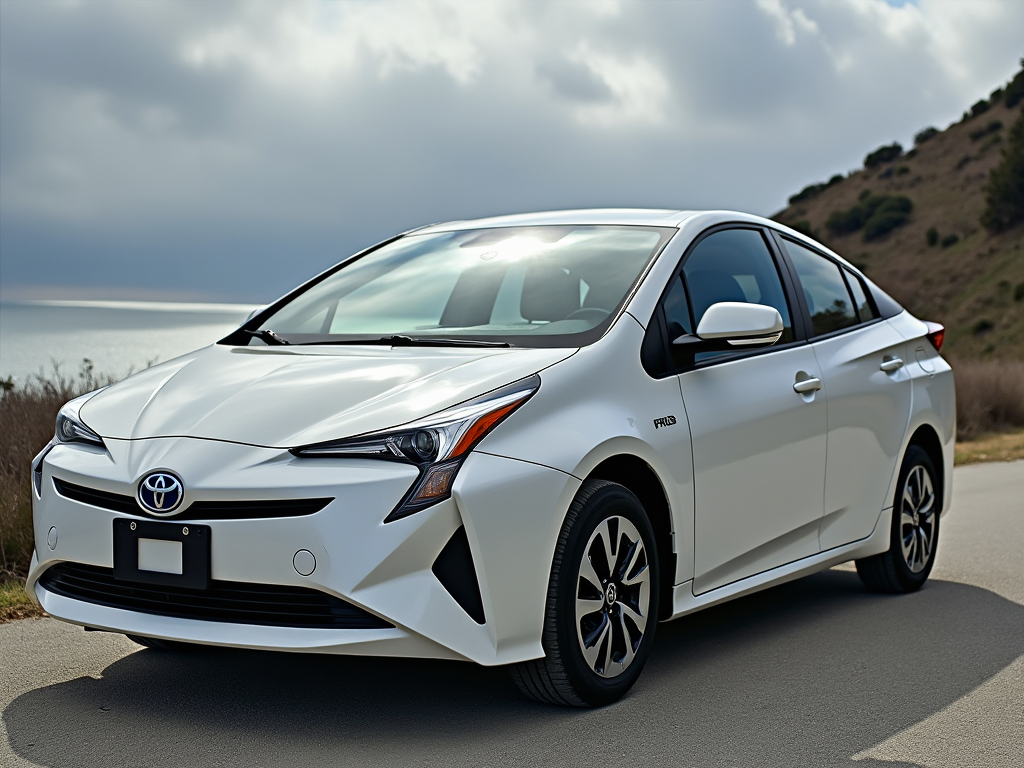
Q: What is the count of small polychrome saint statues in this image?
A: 0